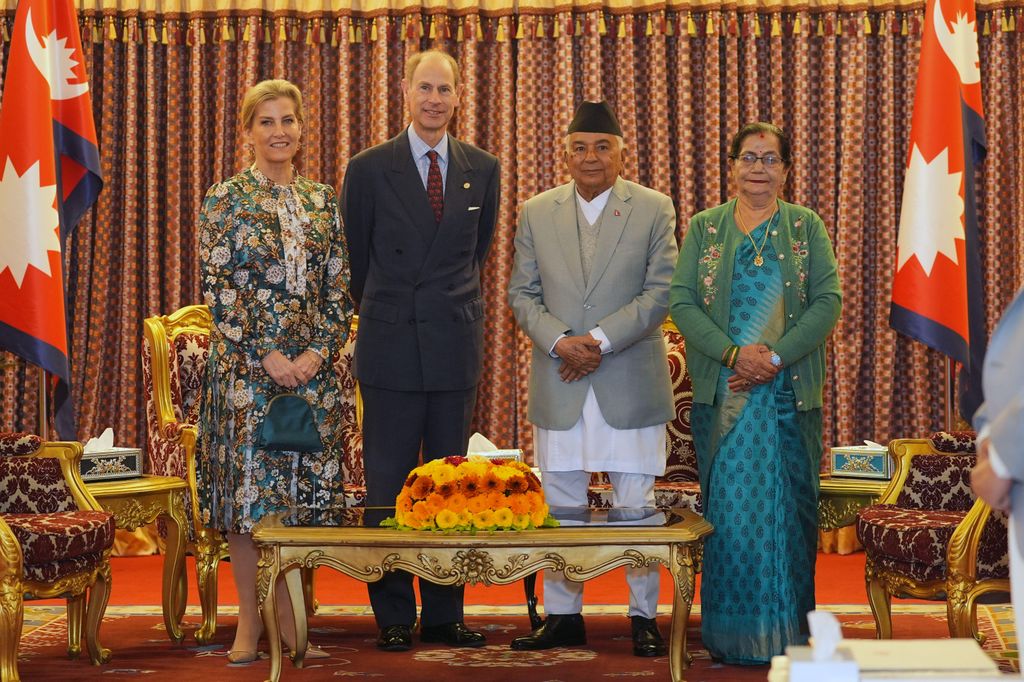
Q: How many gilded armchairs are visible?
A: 4